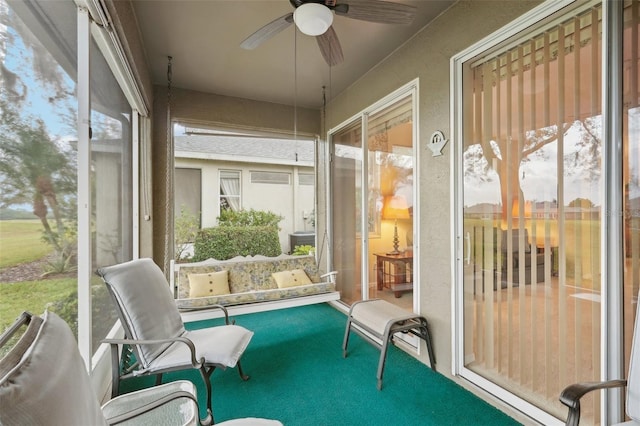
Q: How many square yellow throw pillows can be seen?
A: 2